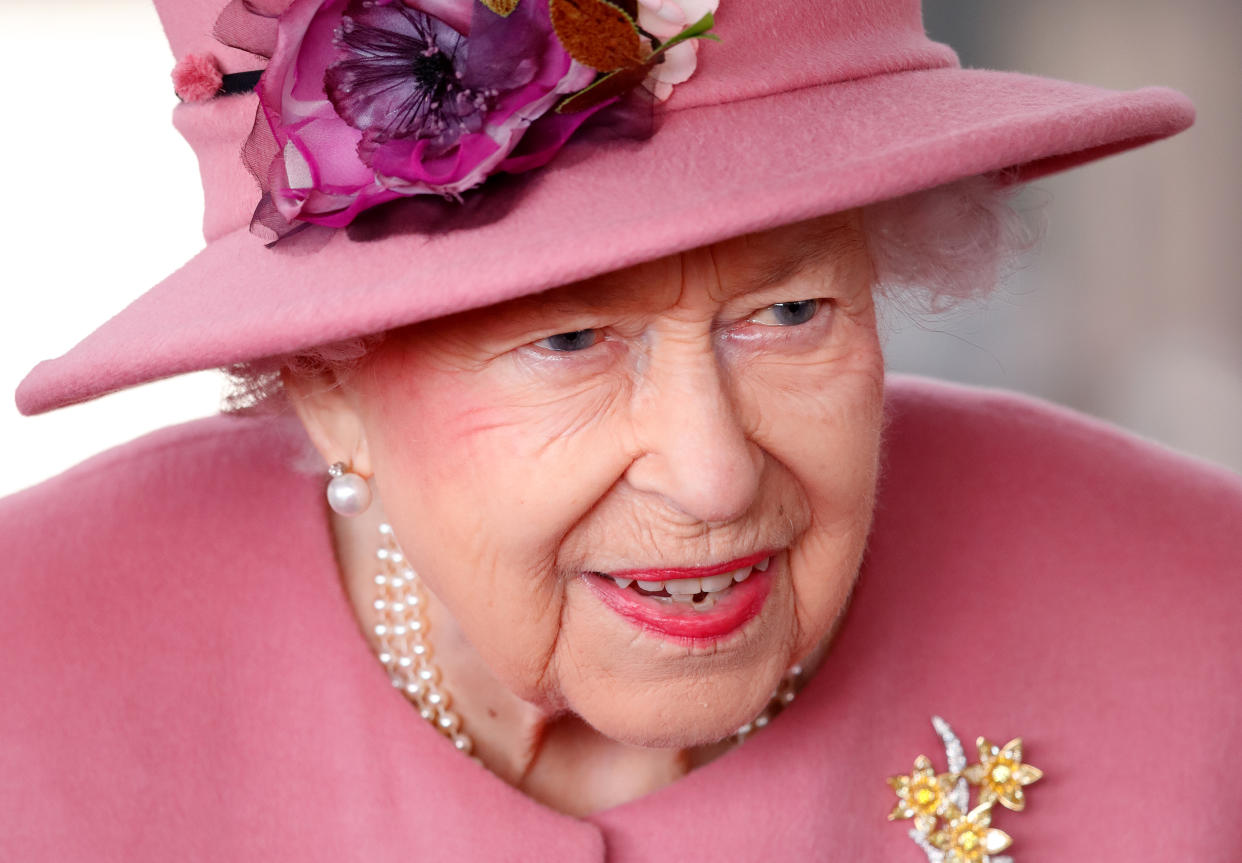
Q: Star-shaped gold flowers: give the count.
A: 3